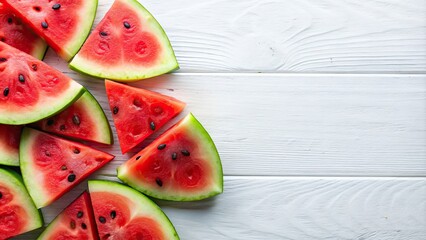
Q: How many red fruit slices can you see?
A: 12